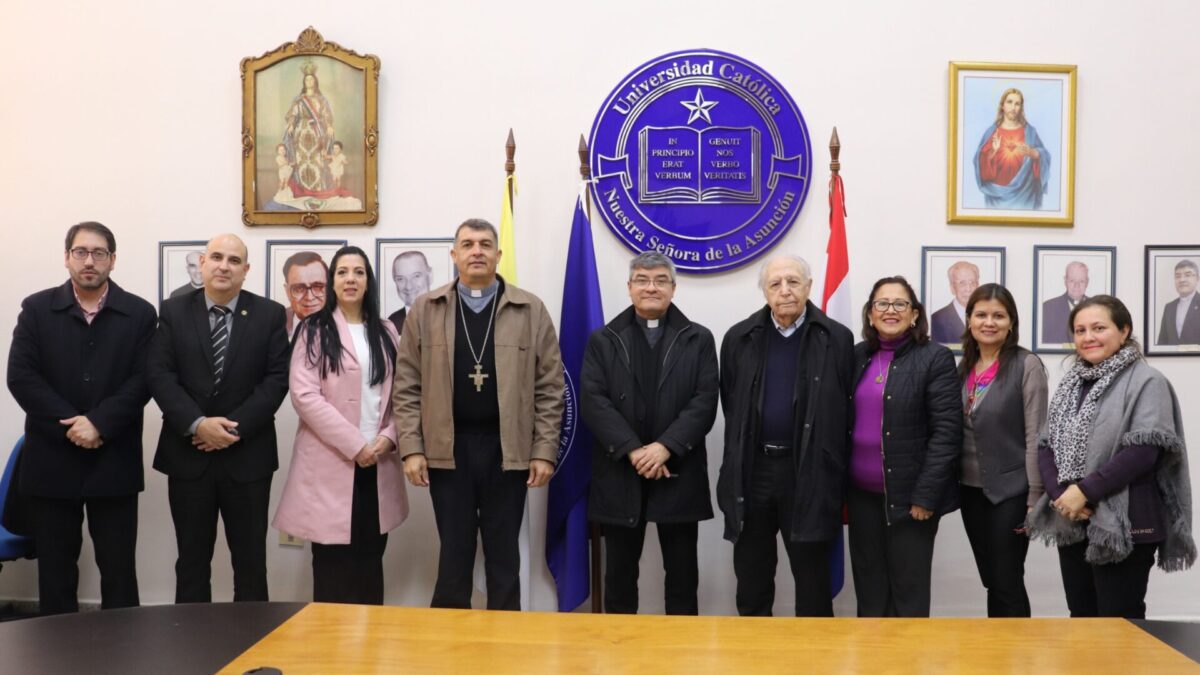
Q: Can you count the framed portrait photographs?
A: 6